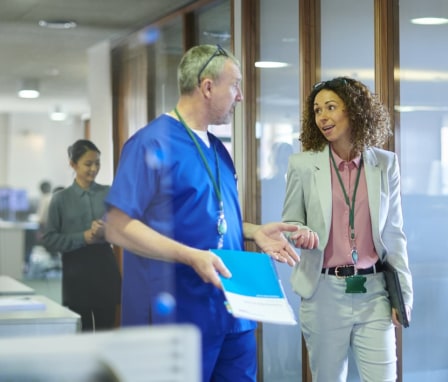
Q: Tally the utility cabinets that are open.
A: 0